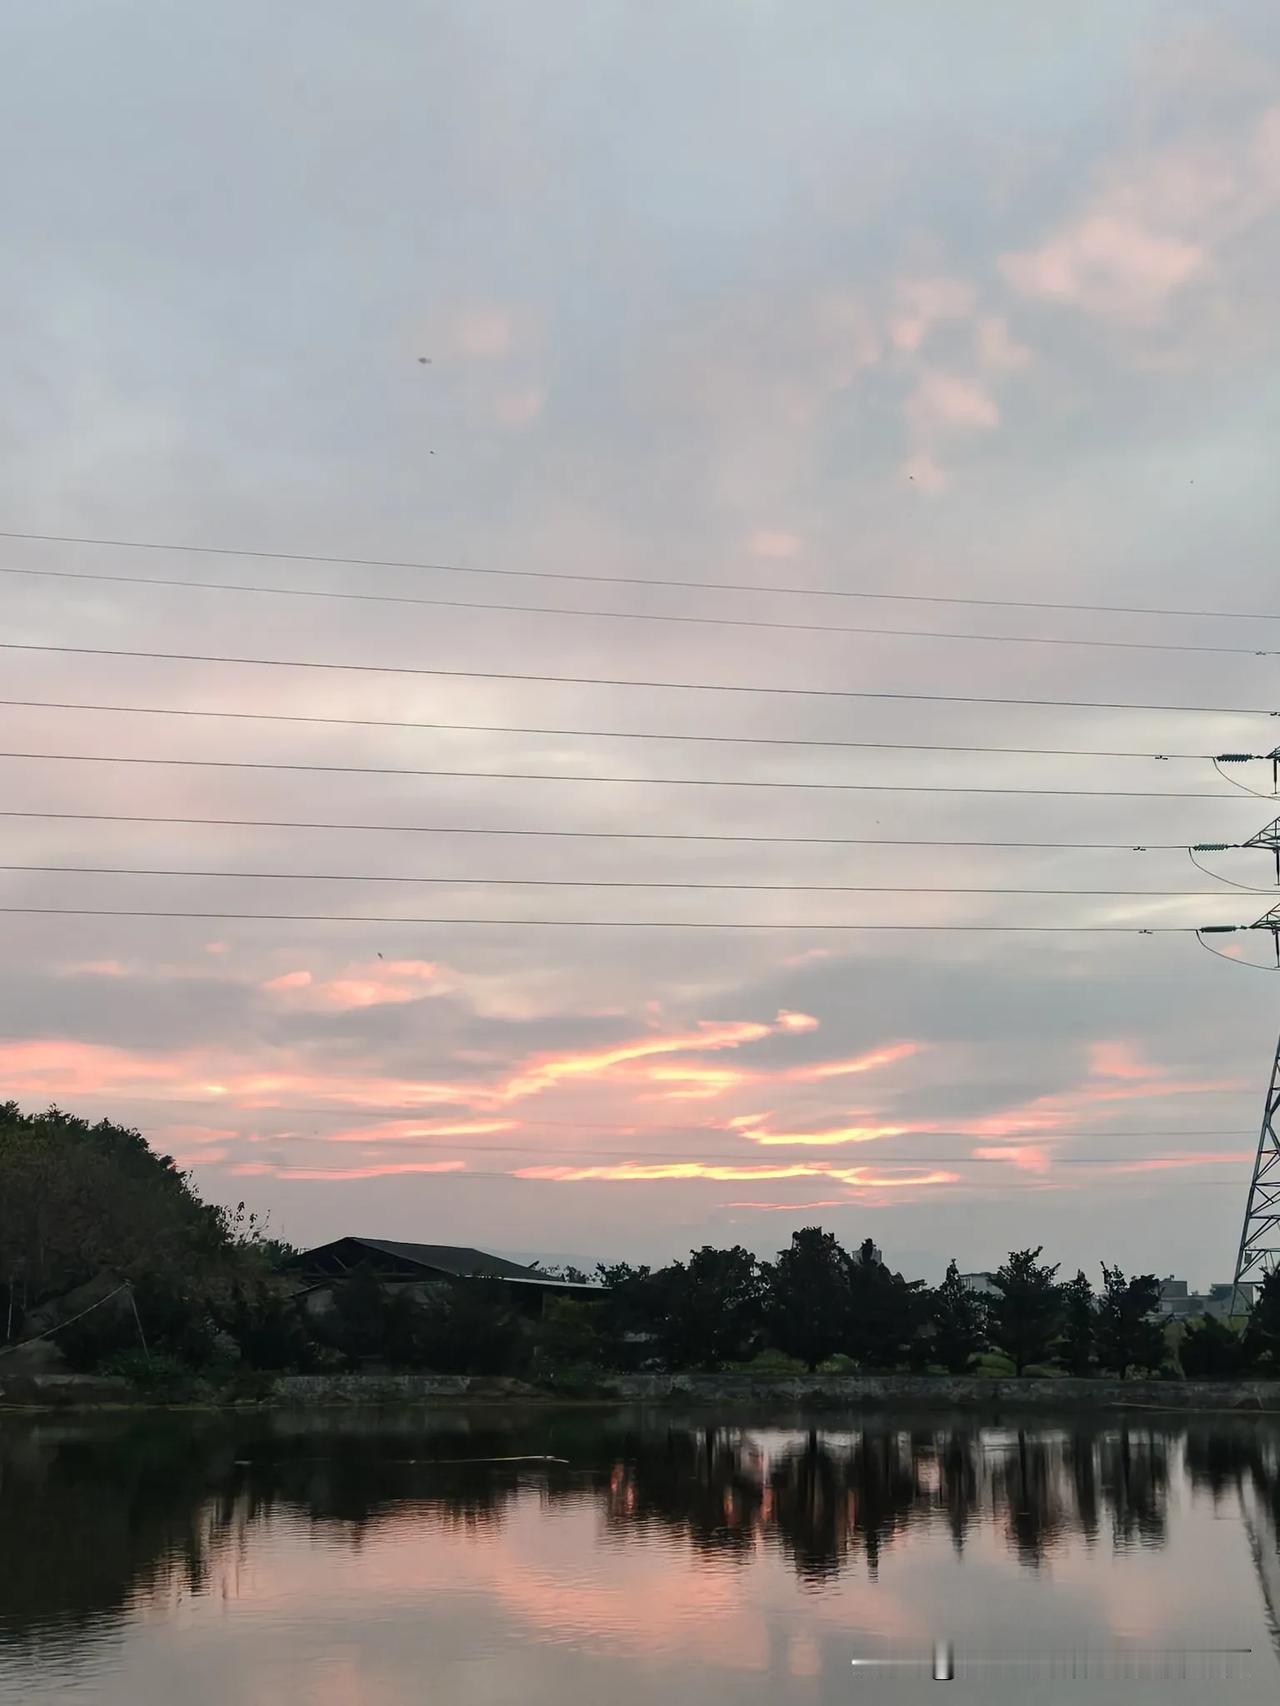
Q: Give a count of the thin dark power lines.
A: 8